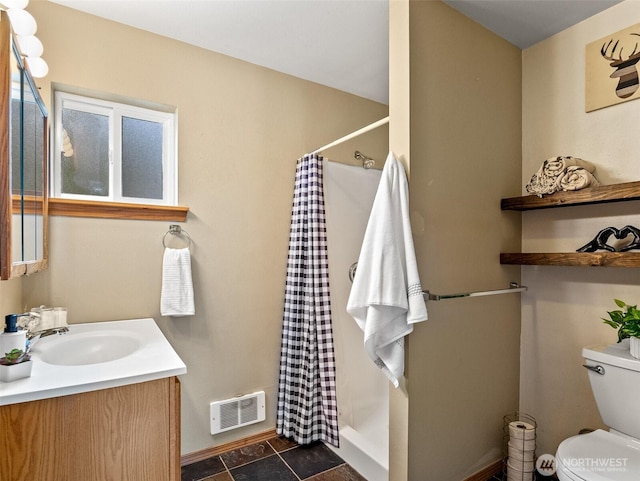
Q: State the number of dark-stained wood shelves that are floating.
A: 2